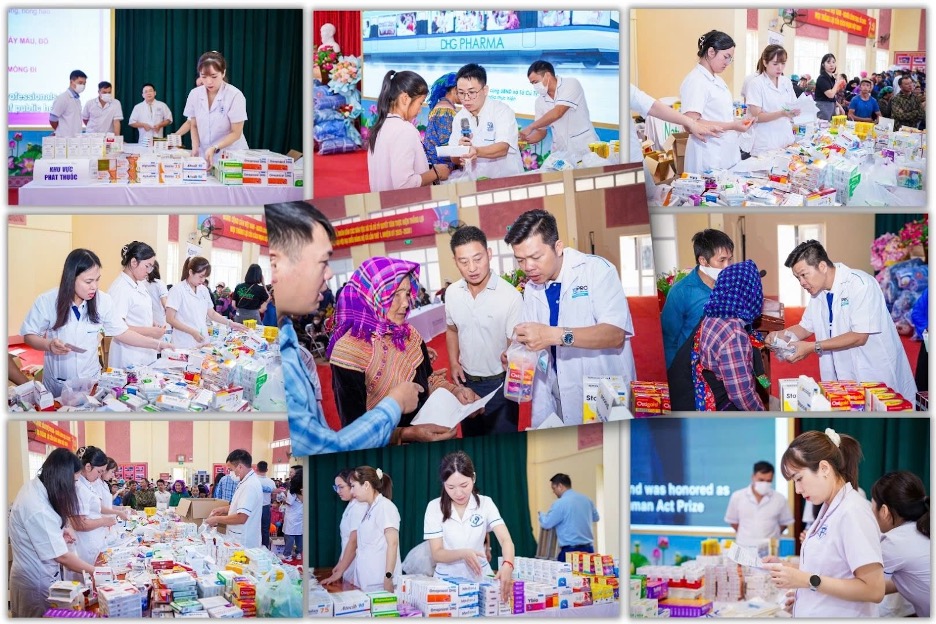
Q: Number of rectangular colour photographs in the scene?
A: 9